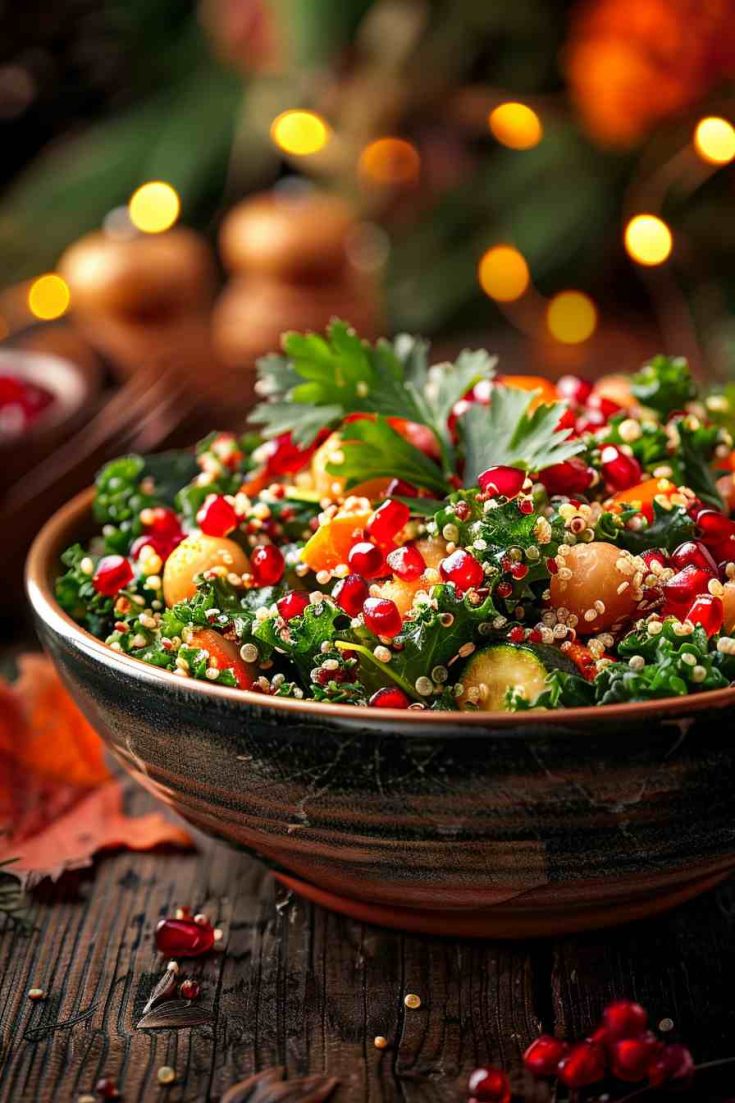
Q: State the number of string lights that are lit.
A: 9